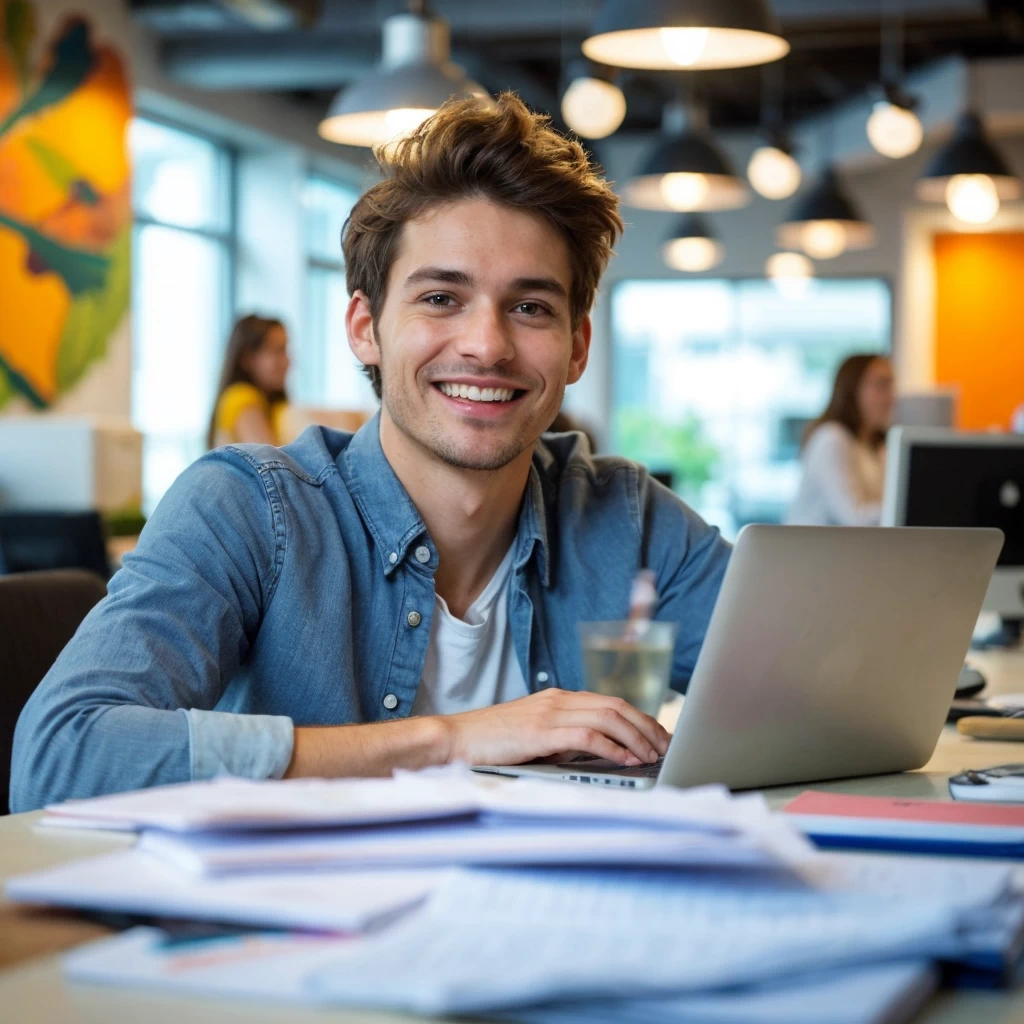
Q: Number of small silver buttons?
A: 5